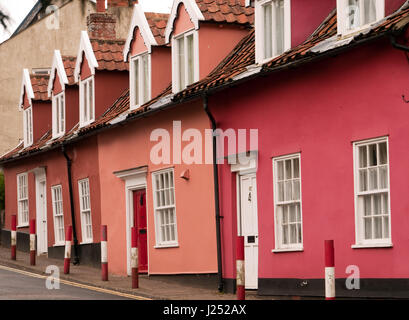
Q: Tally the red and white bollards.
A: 7